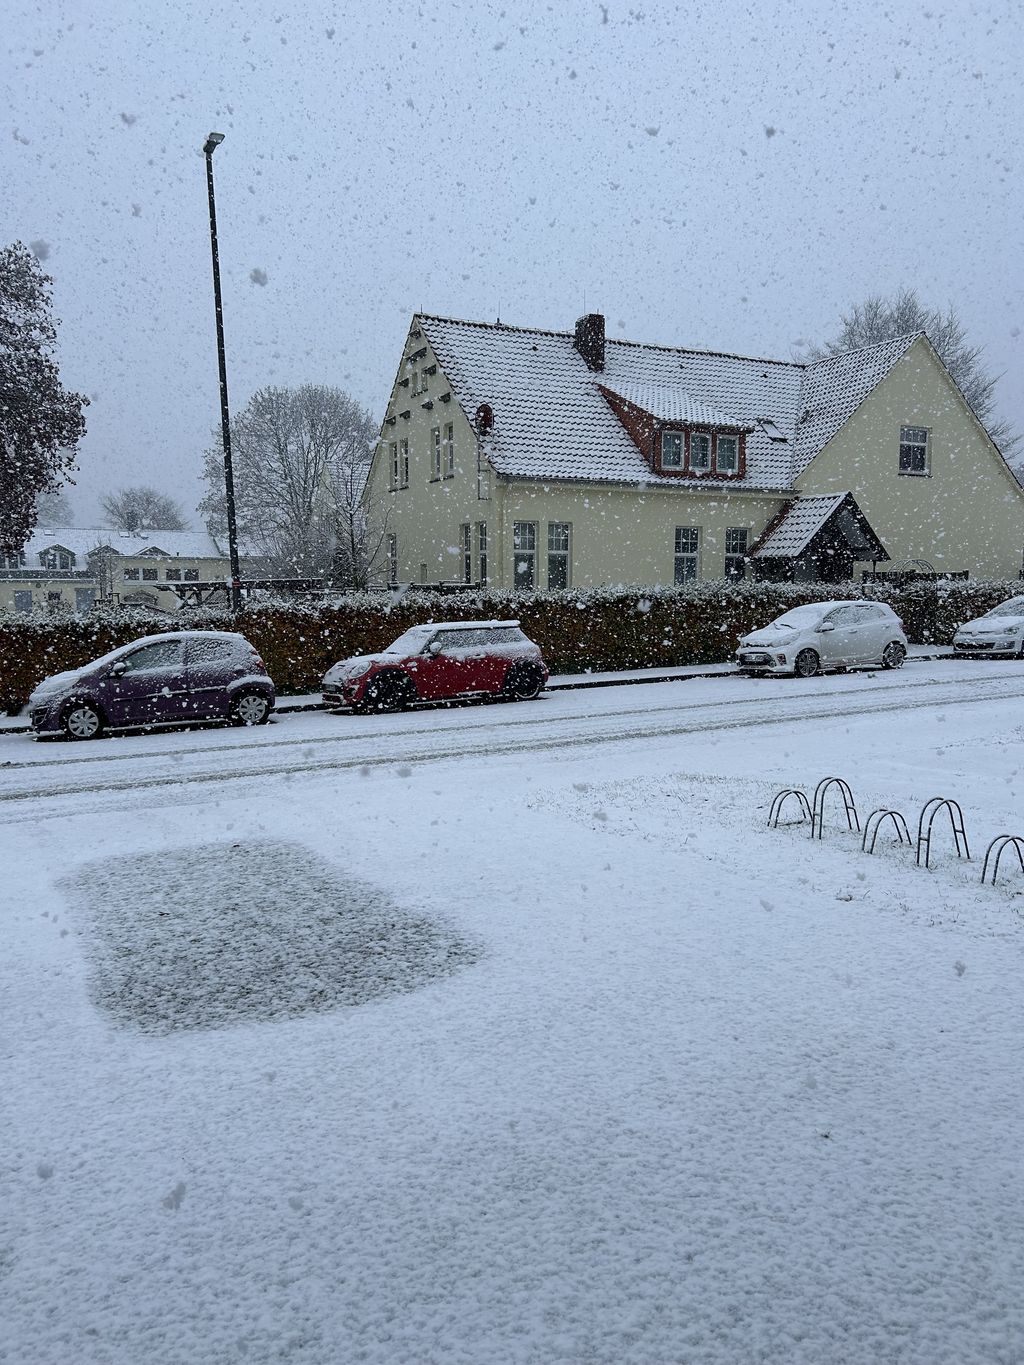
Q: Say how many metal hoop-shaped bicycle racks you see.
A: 5